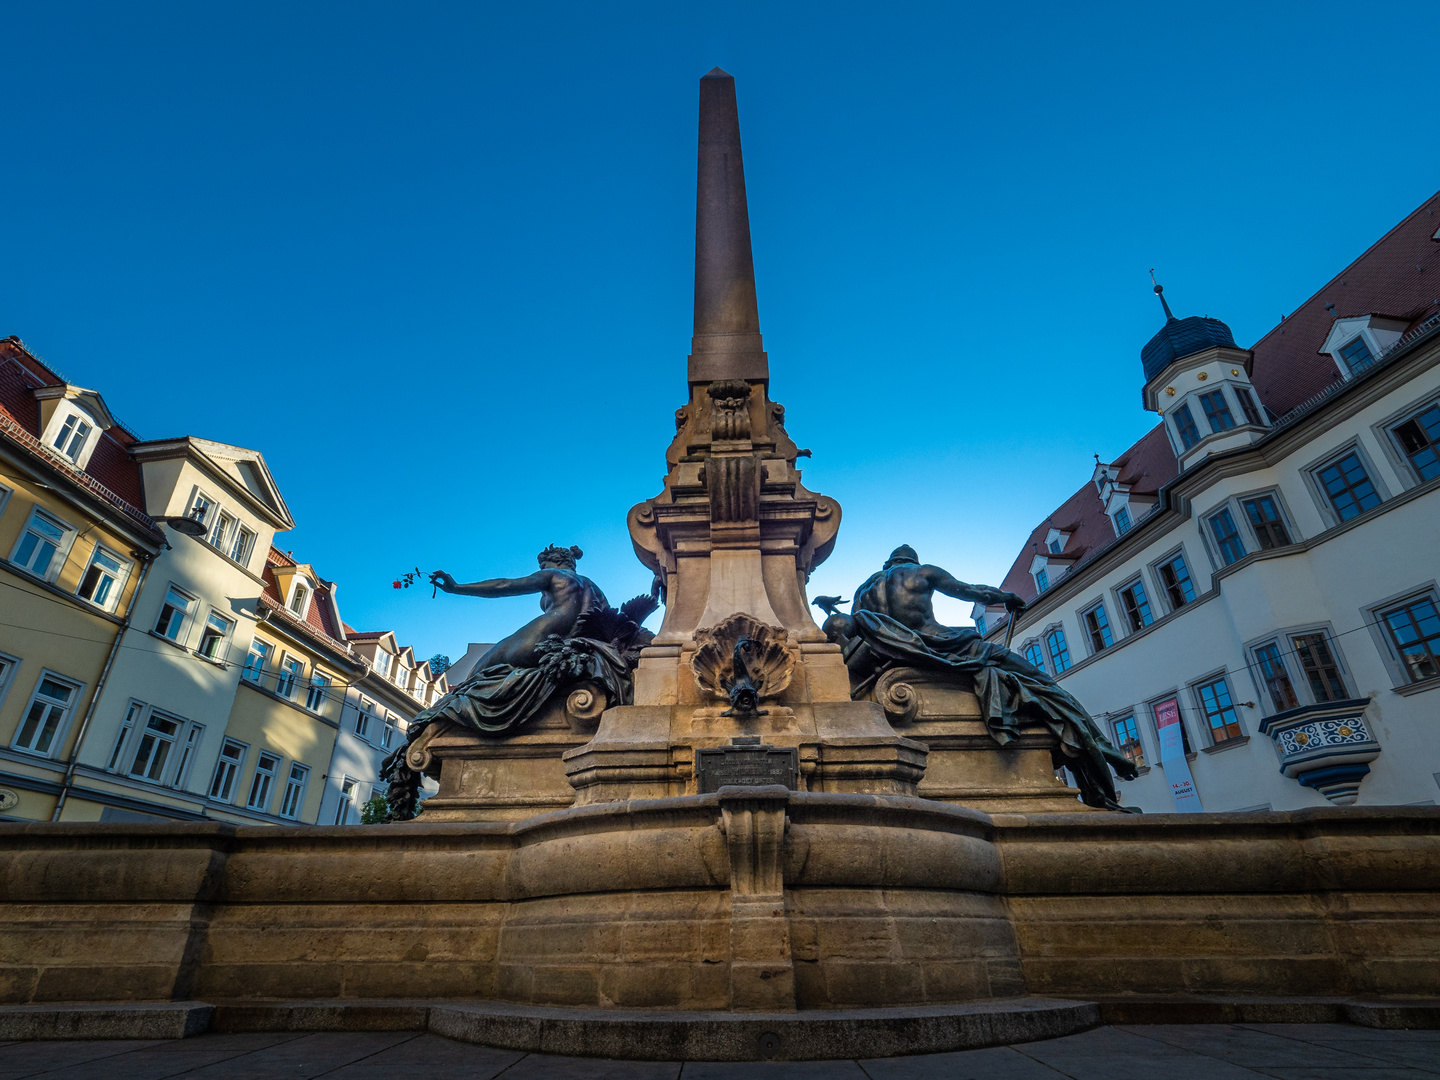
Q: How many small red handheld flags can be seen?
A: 0